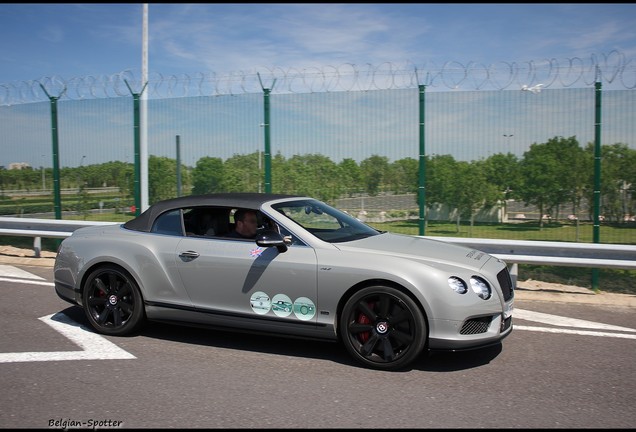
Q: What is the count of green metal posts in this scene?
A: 5